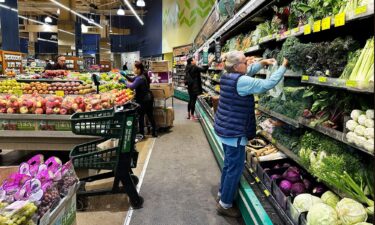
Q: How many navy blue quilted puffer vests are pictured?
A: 1